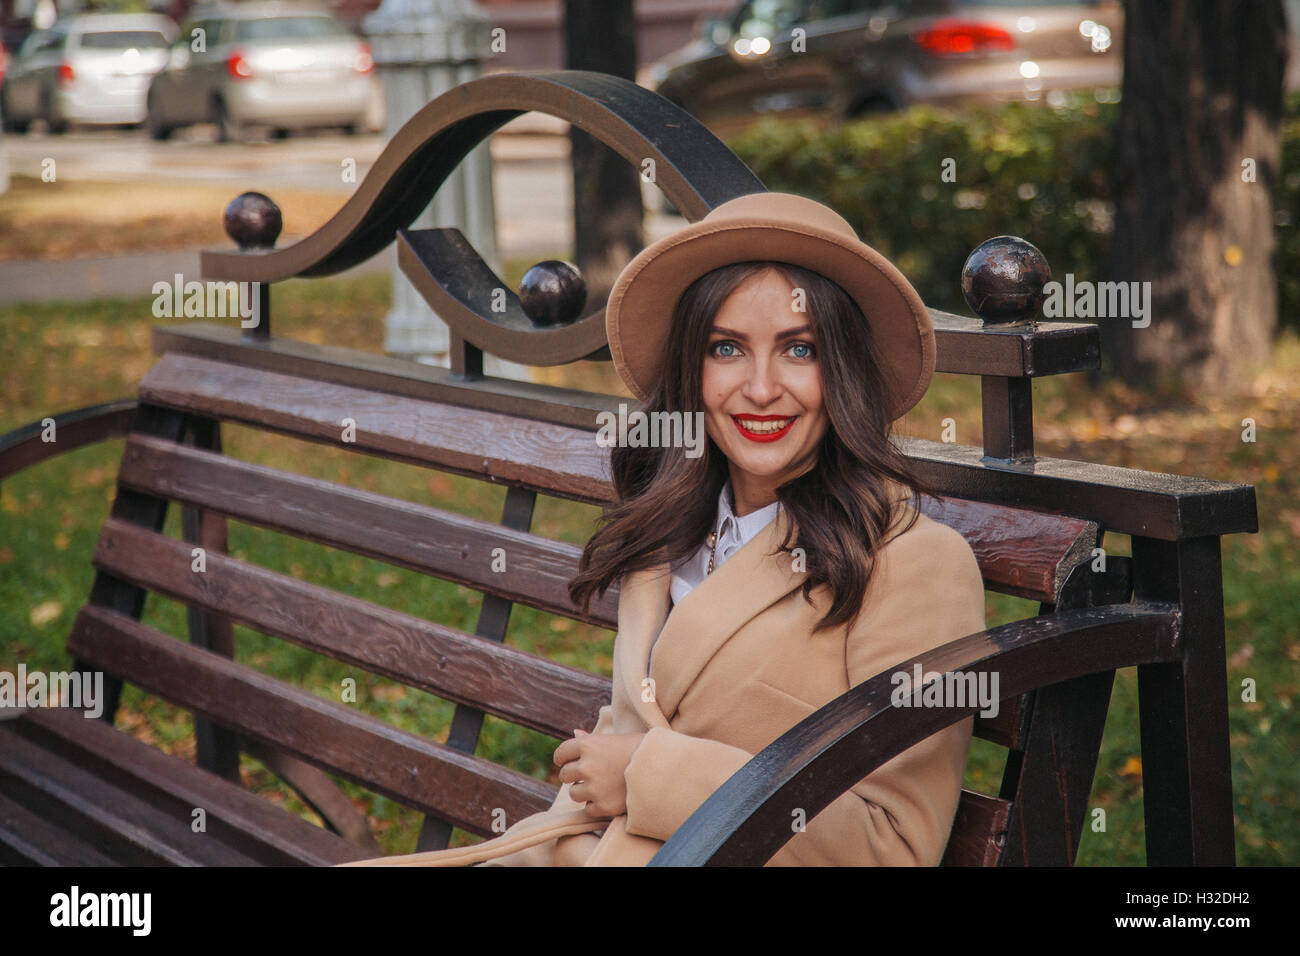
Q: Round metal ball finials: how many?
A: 3